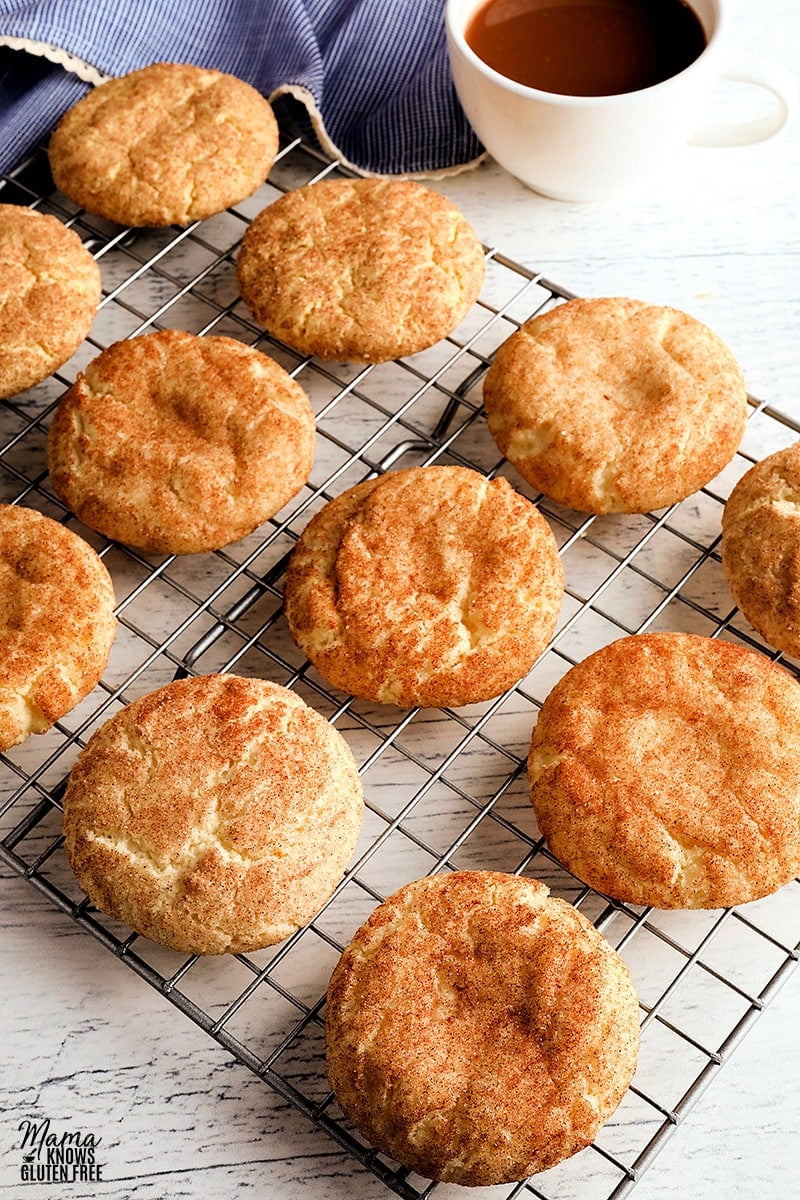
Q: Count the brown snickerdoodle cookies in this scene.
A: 11